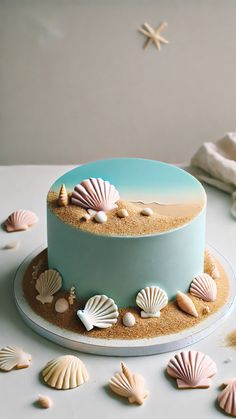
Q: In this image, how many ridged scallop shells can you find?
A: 11